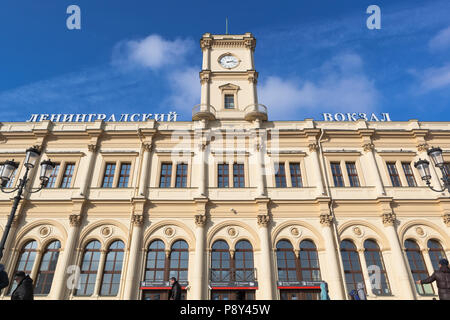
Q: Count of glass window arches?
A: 14